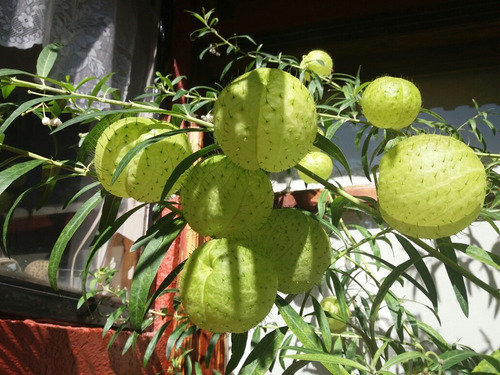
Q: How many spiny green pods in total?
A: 10